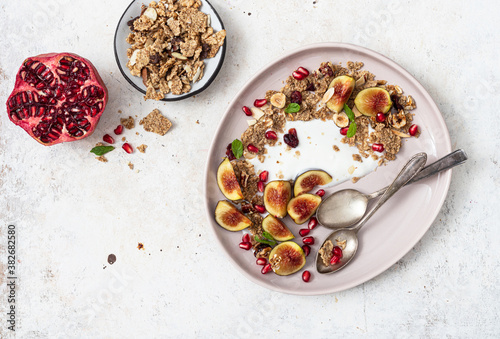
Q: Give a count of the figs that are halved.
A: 2